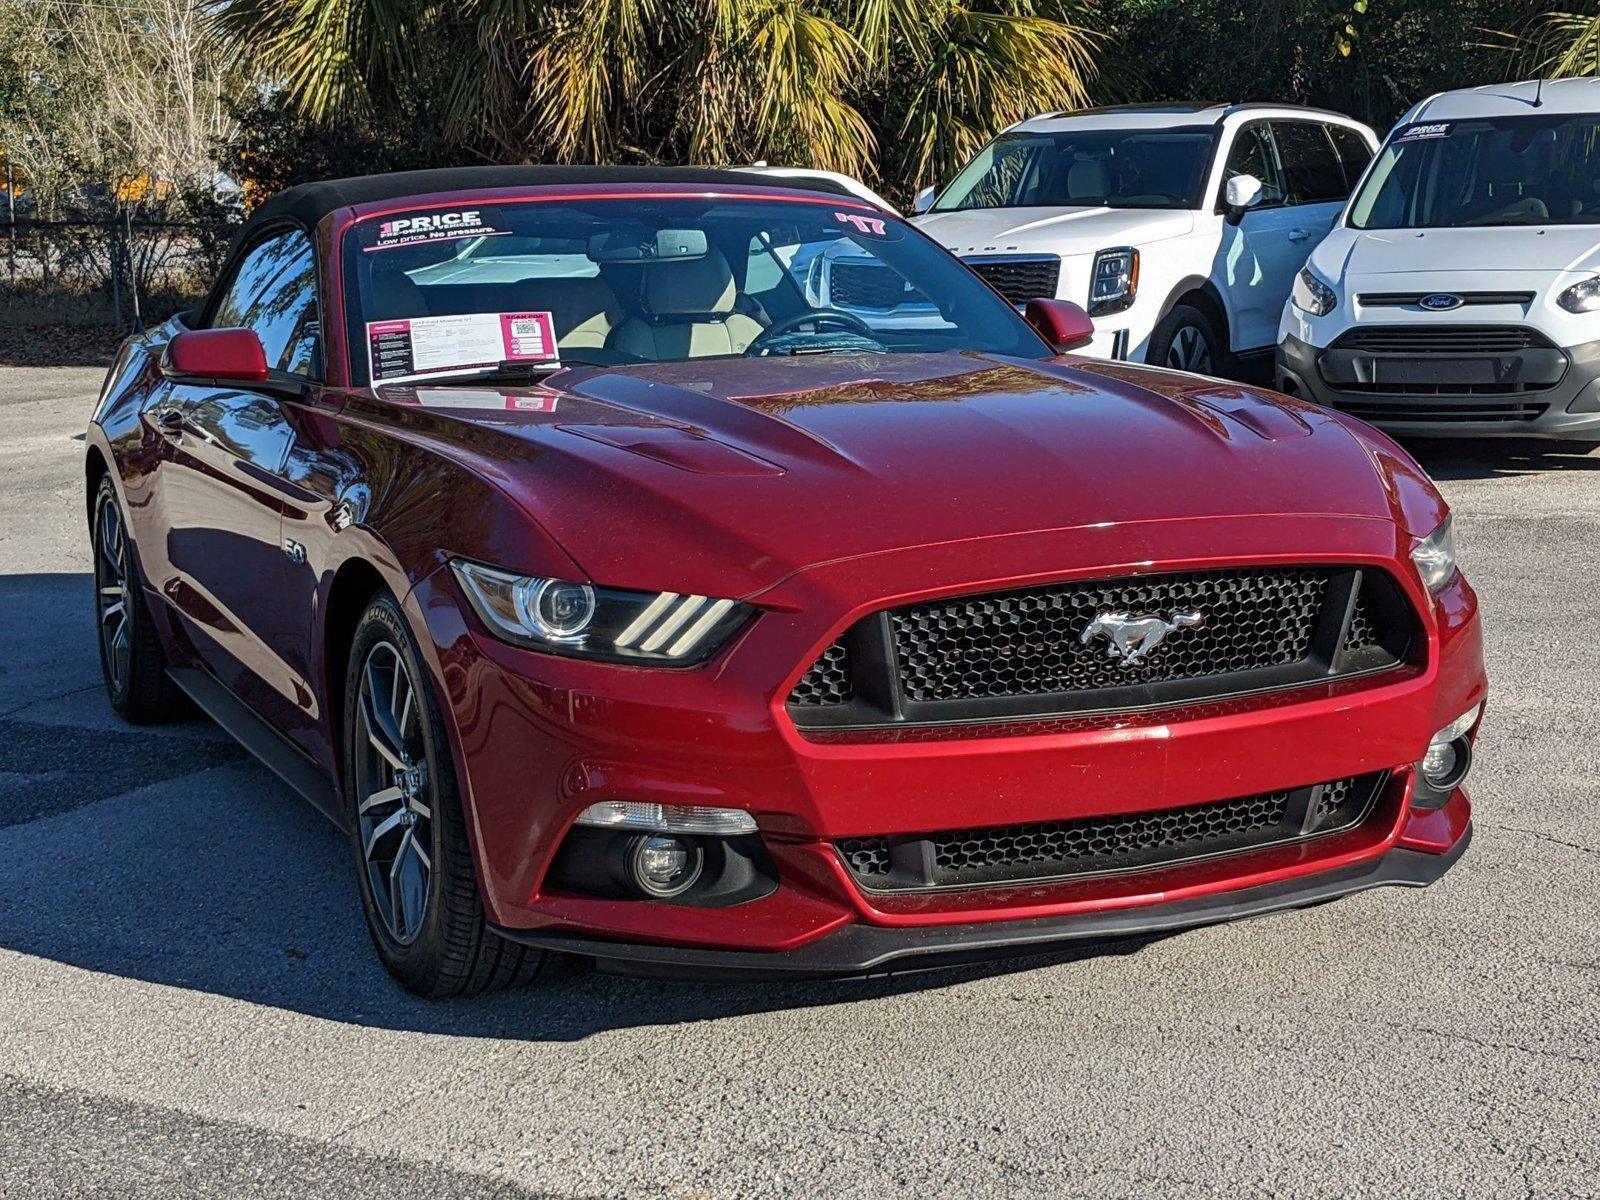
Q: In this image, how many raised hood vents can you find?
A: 2